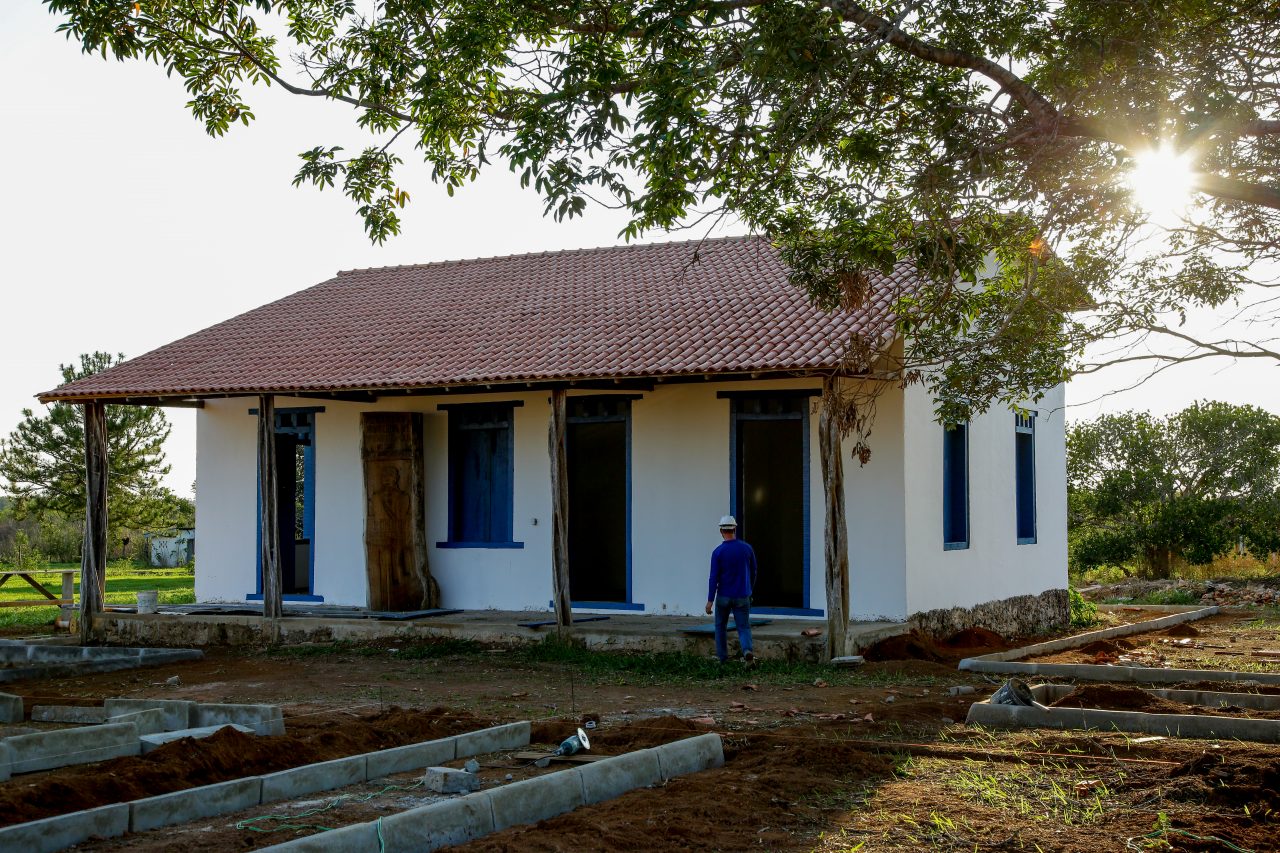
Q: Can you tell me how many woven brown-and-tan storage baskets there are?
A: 0